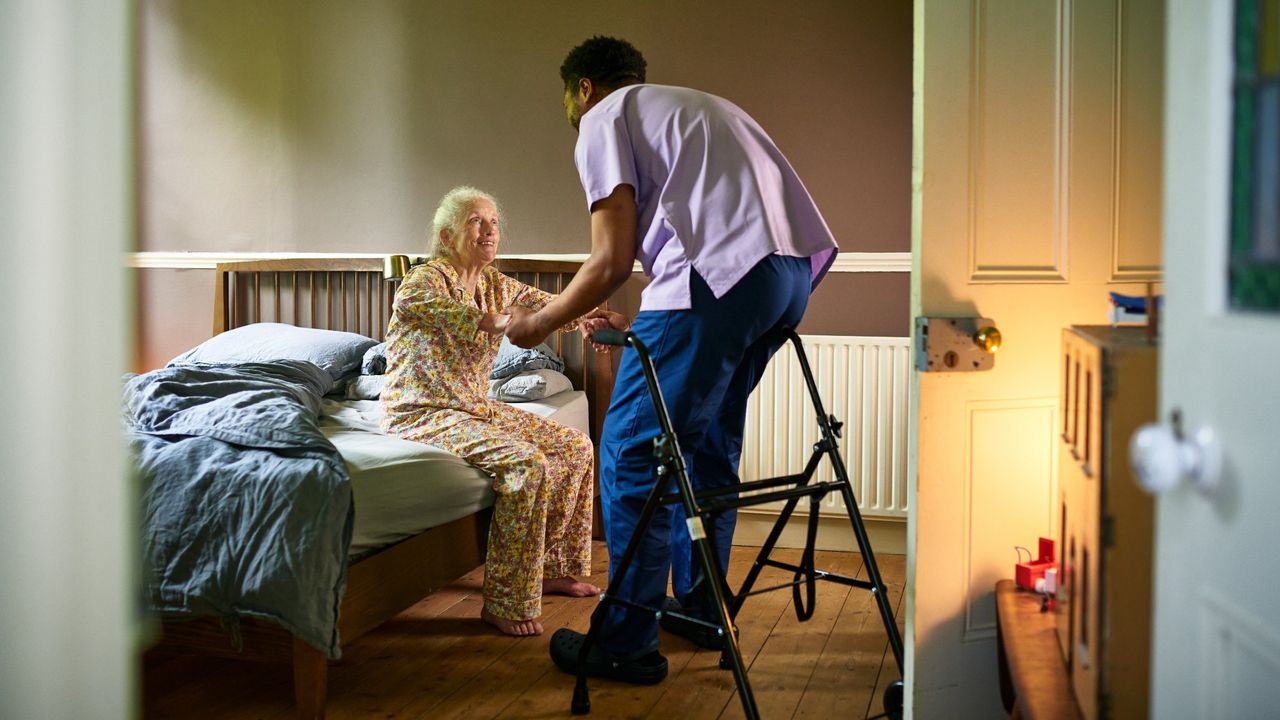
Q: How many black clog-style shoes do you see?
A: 2